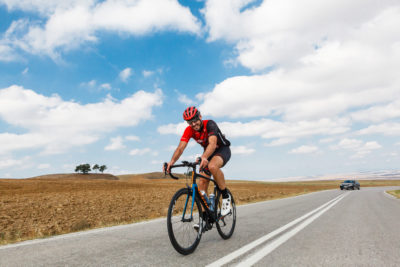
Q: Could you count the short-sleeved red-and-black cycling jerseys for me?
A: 1